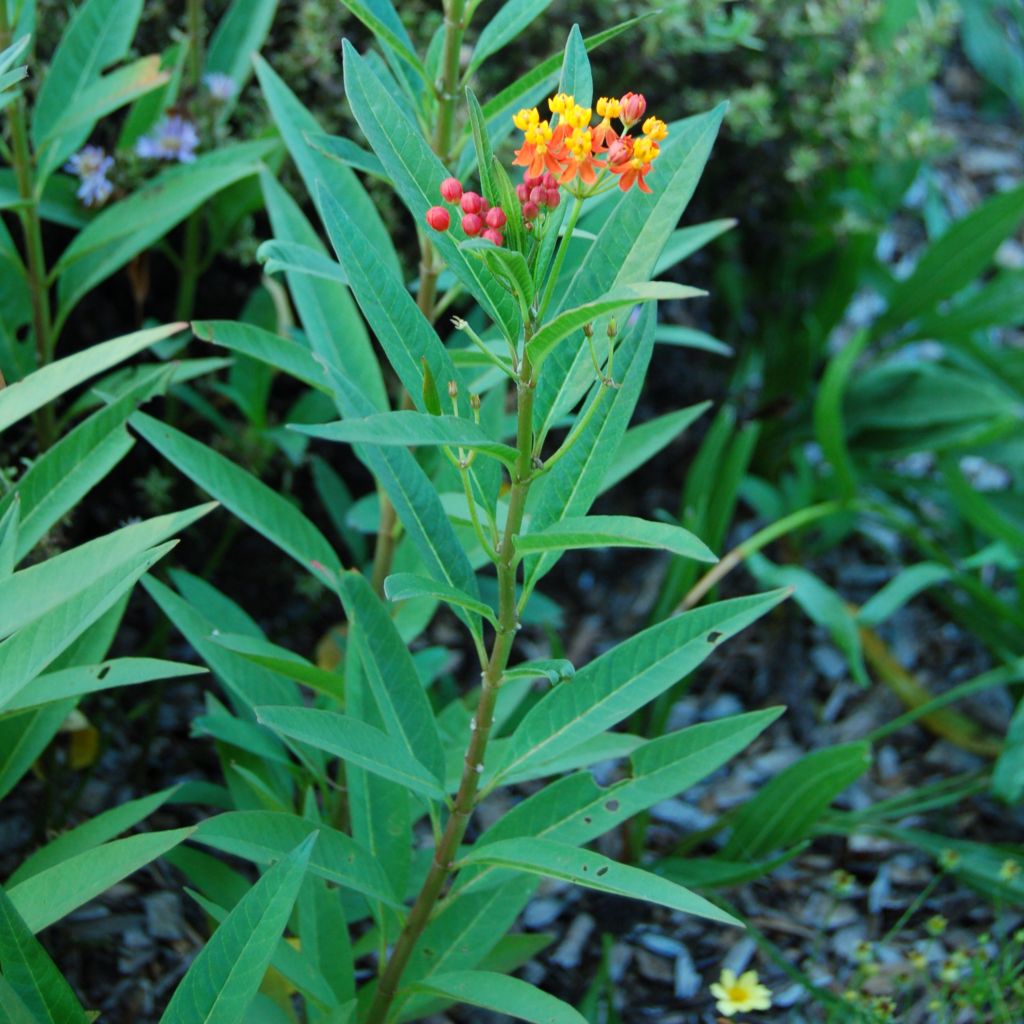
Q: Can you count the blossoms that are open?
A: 8